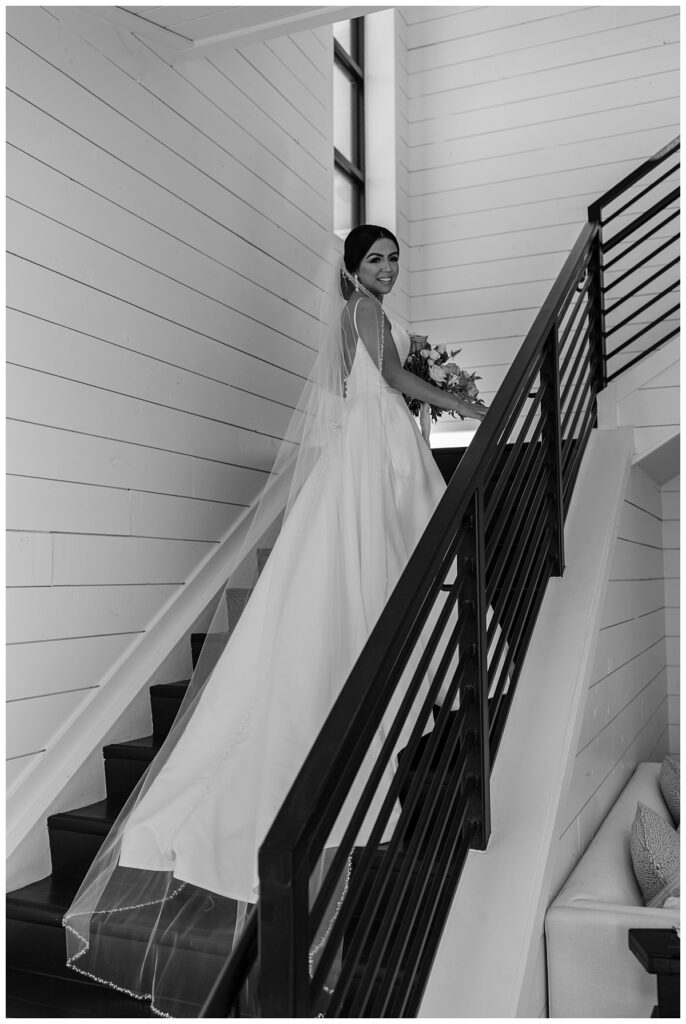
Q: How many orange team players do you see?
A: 0